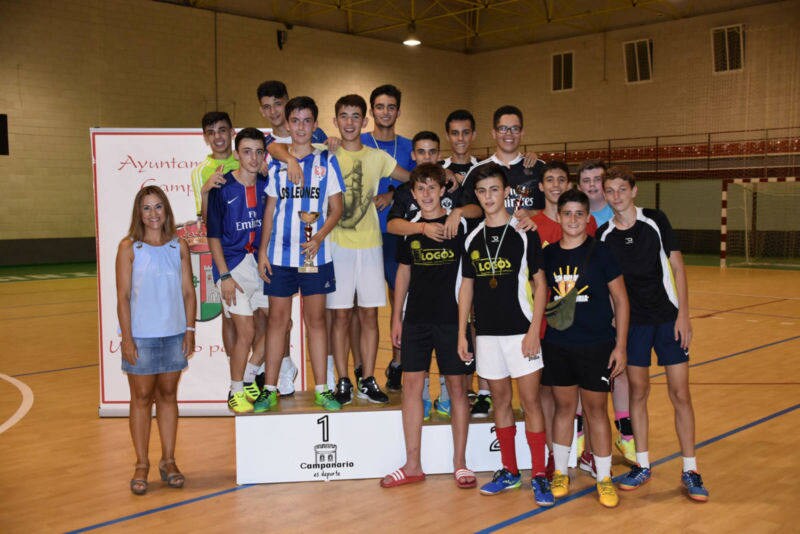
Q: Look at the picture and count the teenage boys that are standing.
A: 15